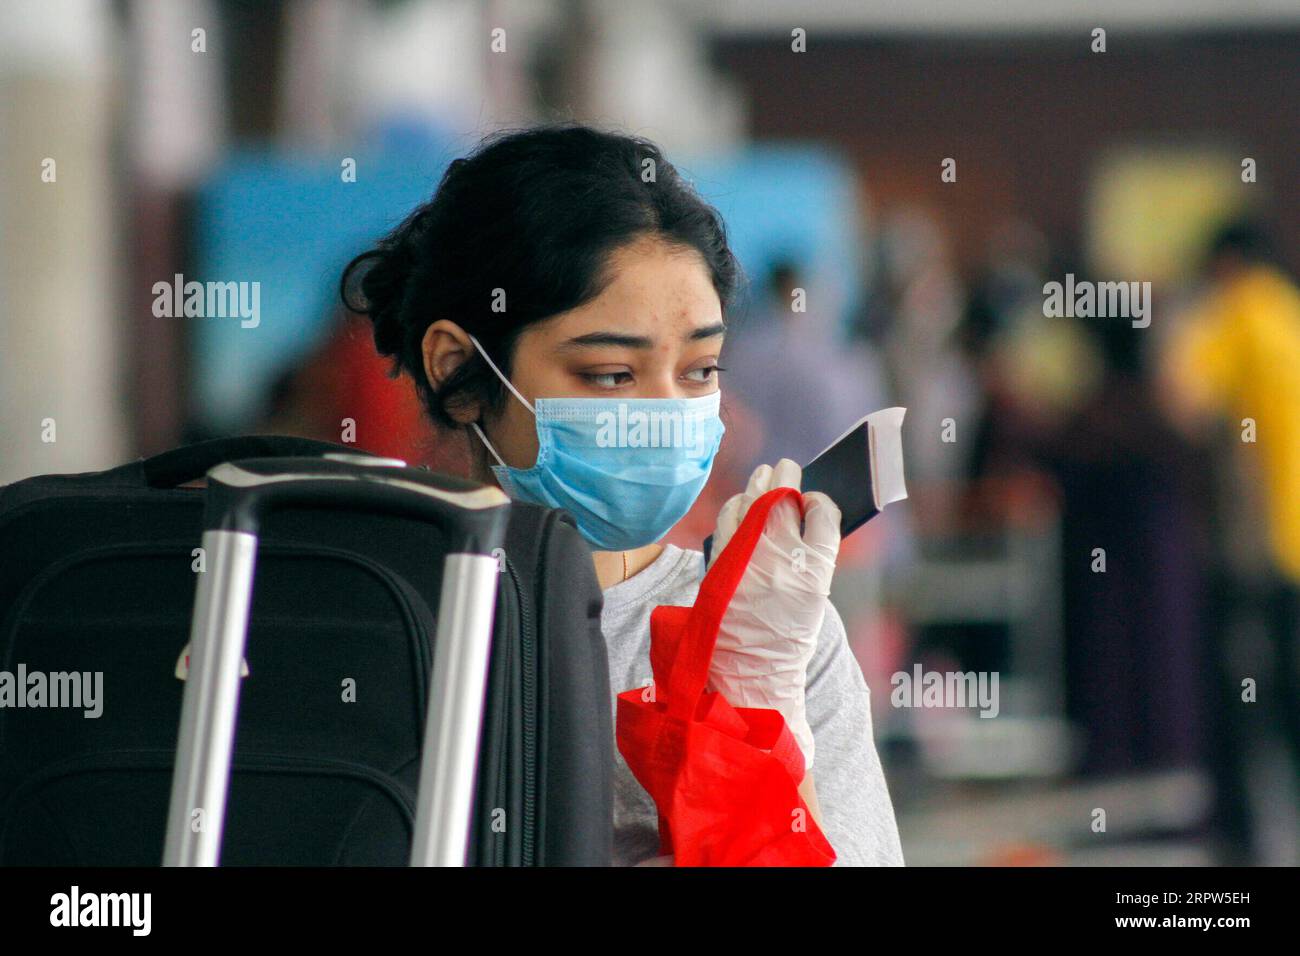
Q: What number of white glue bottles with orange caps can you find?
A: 0